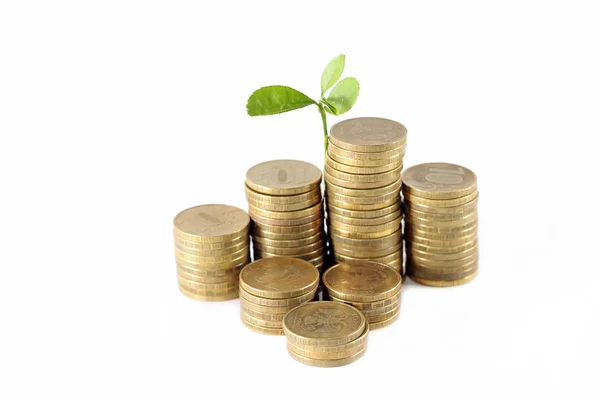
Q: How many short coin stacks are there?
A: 3